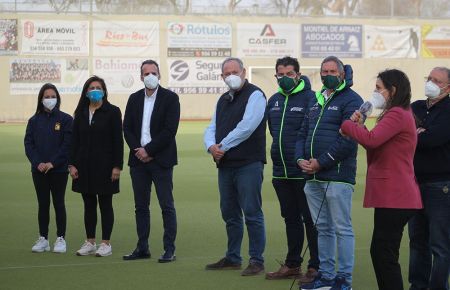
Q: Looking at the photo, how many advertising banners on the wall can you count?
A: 11